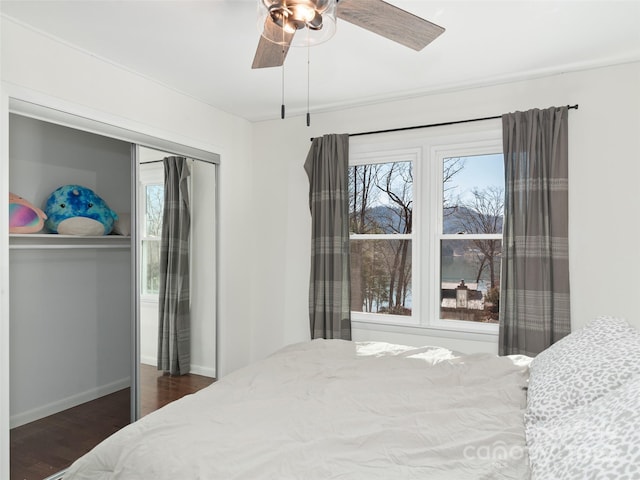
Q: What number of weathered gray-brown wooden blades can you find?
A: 2